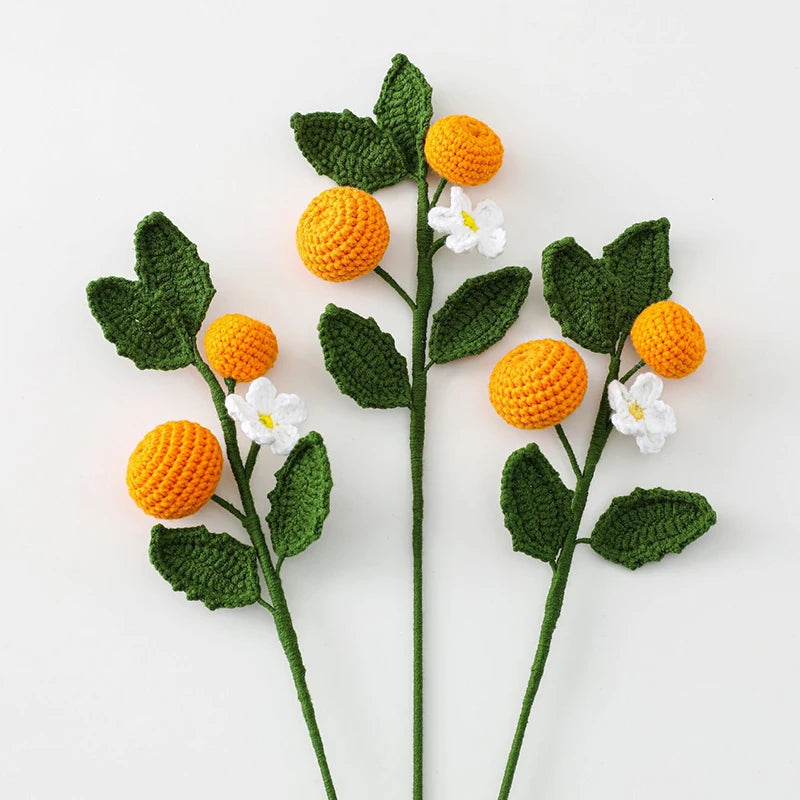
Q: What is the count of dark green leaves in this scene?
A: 12